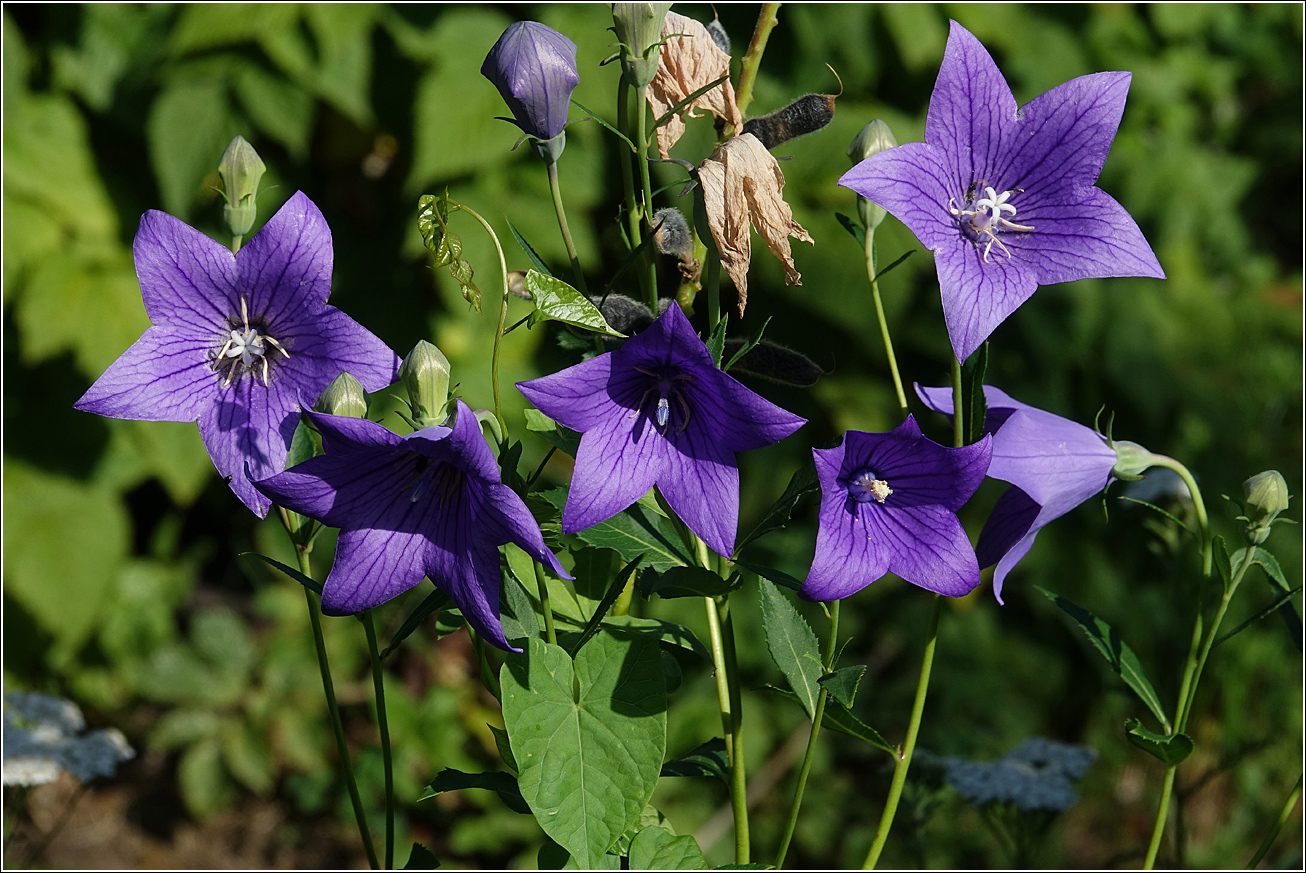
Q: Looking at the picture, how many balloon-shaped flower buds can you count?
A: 7